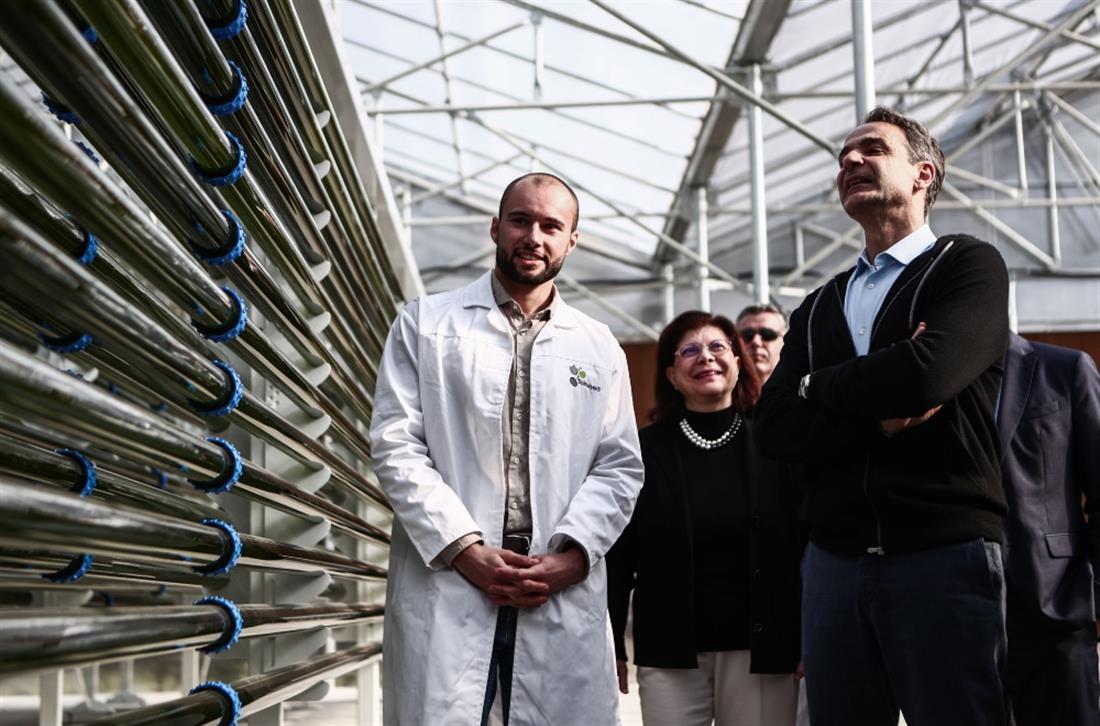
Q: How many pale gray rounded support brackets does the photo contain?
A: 12